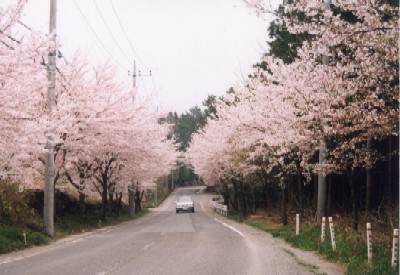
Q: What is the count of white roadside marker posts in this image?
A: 5